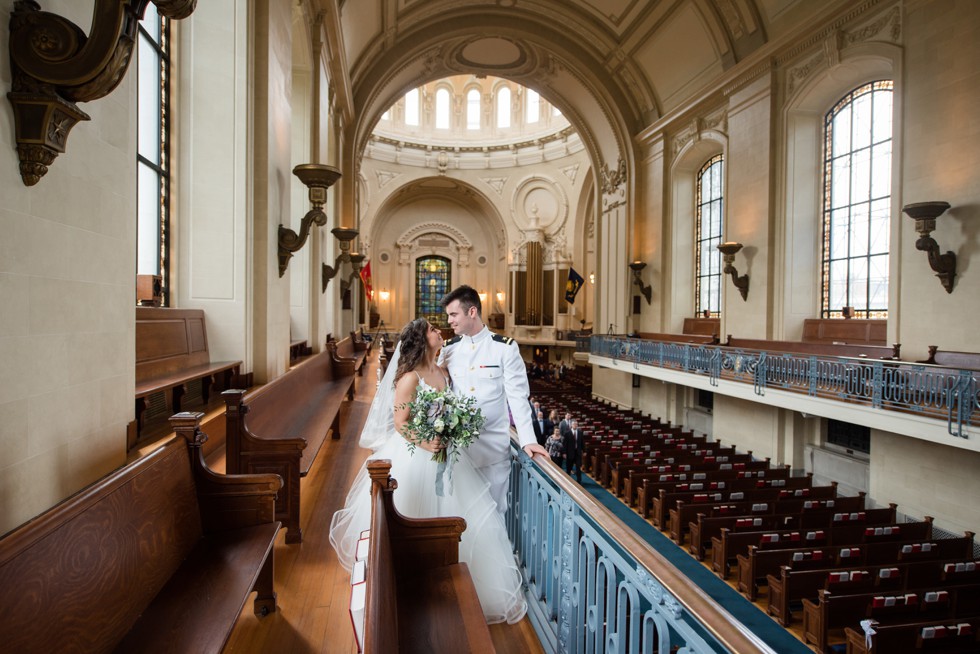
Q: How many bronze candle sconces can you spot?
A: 7